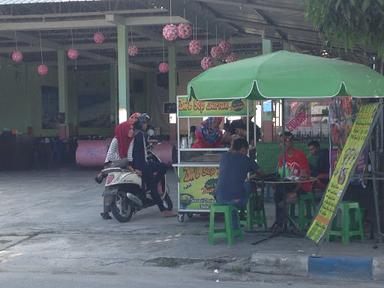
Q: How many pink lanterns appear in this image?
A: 13